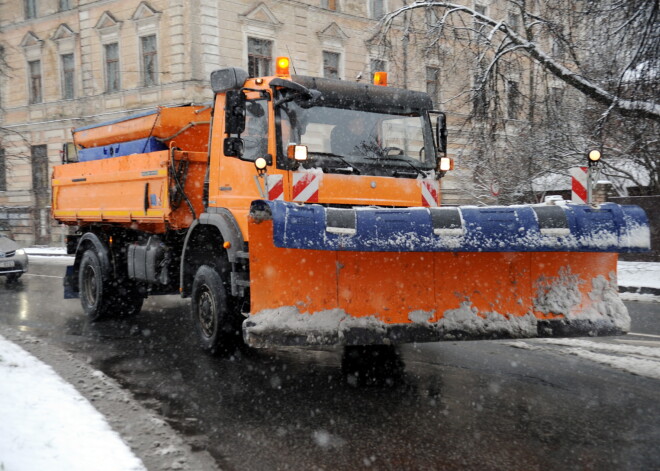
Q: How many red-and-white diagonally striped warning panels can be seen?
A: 4